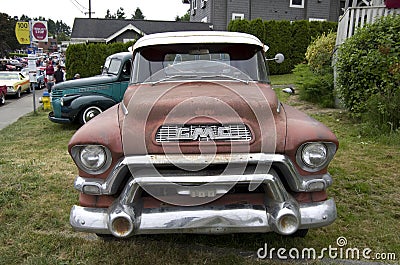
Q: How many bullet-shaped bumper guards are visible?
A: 2